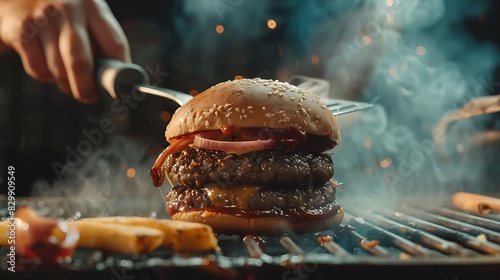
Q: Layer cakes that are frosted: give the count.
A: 0